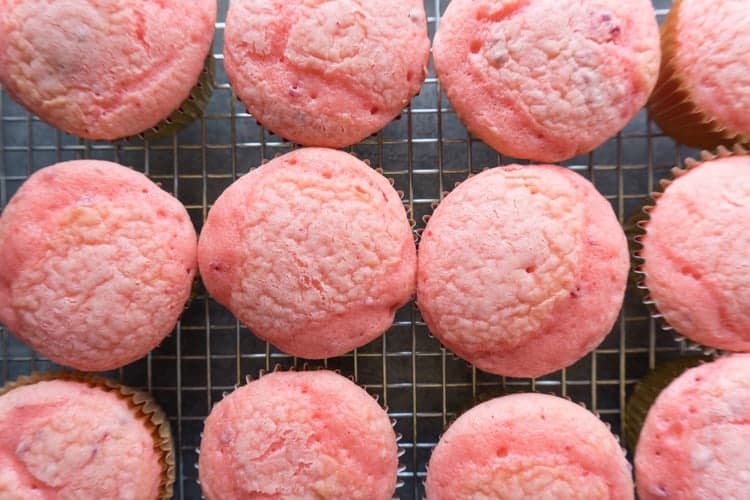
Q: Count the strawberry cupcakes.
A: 12